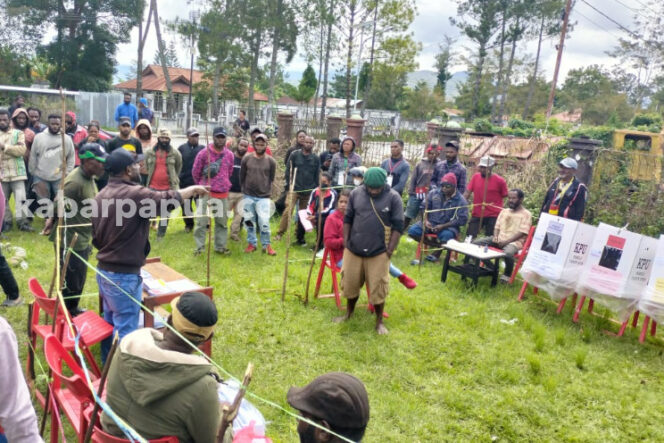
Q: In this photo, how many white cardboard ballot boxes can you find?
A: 3